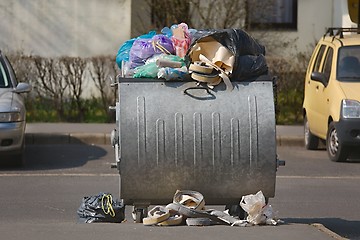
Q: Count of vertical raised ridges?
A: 7